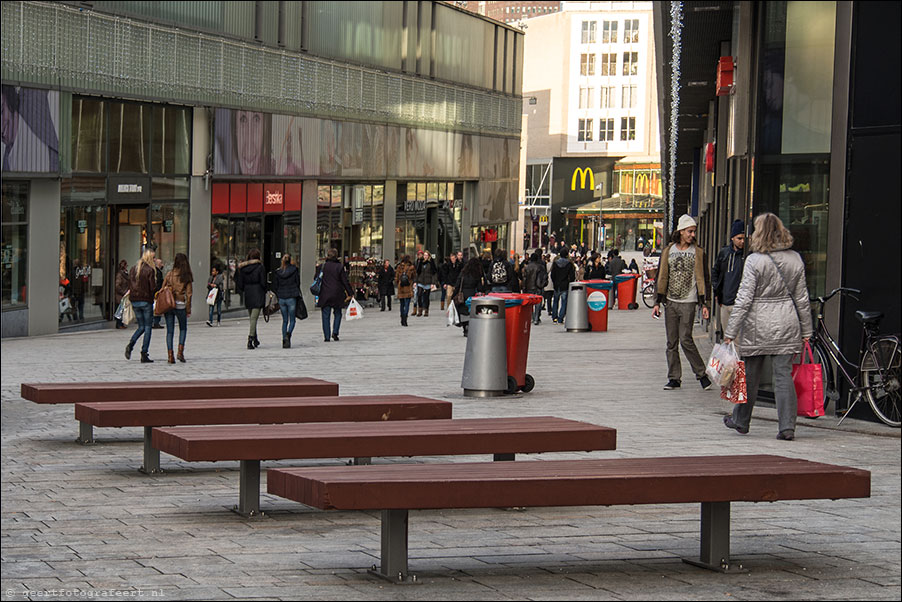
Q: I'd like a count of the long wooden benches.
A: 4